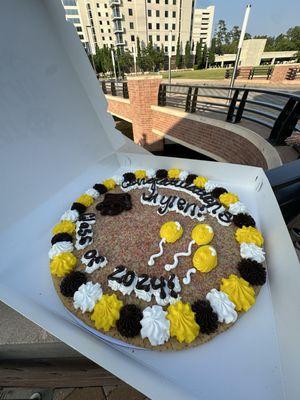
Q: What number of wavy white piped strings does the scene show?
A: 3